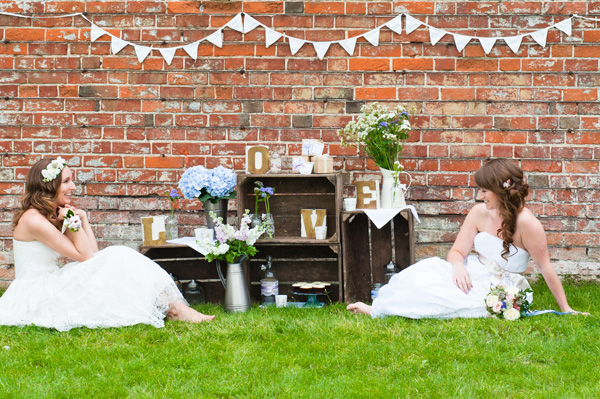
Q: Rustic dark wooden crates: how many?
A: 4